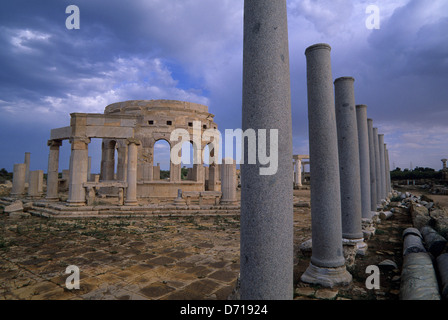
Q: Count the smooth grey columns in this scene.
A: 9